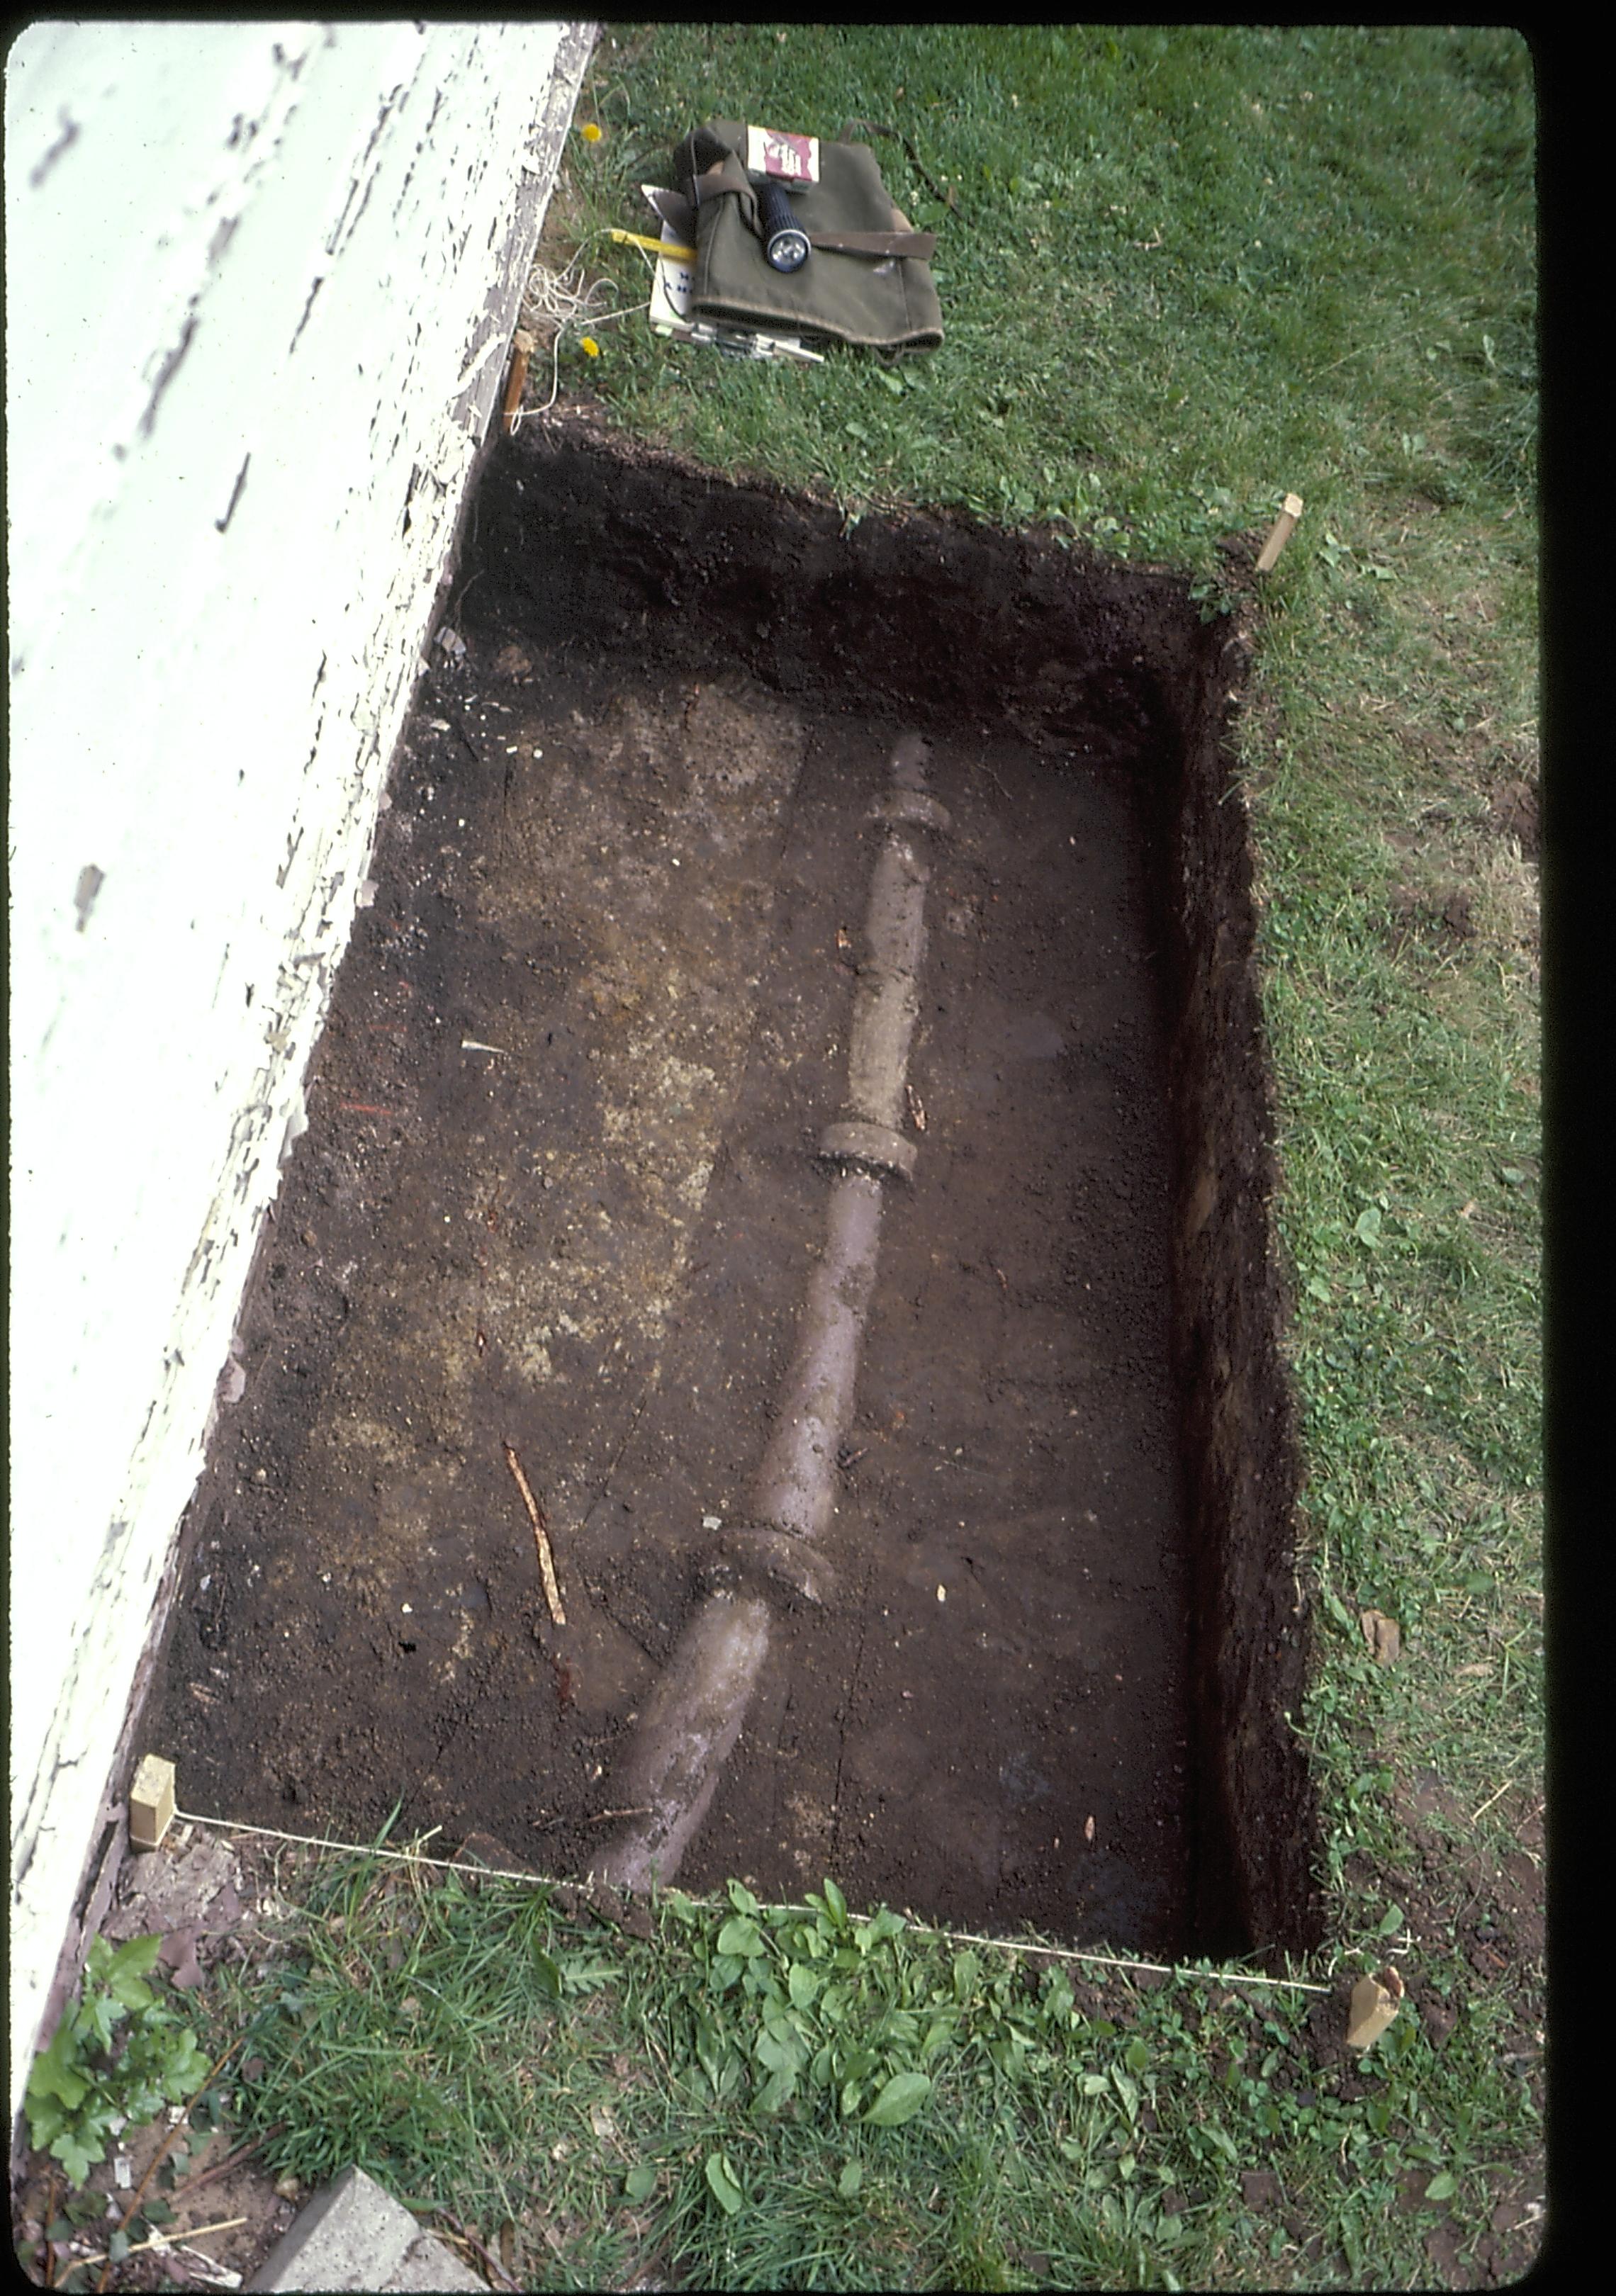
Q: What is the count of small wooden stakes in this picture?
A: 4